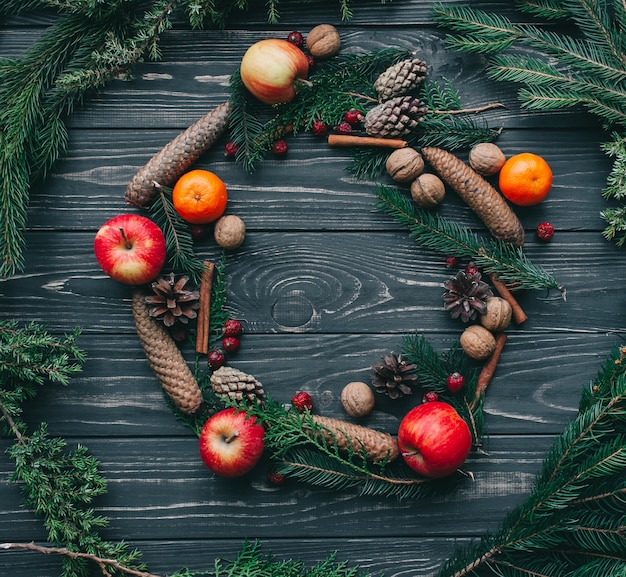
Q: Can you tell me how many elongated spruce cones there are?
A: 4